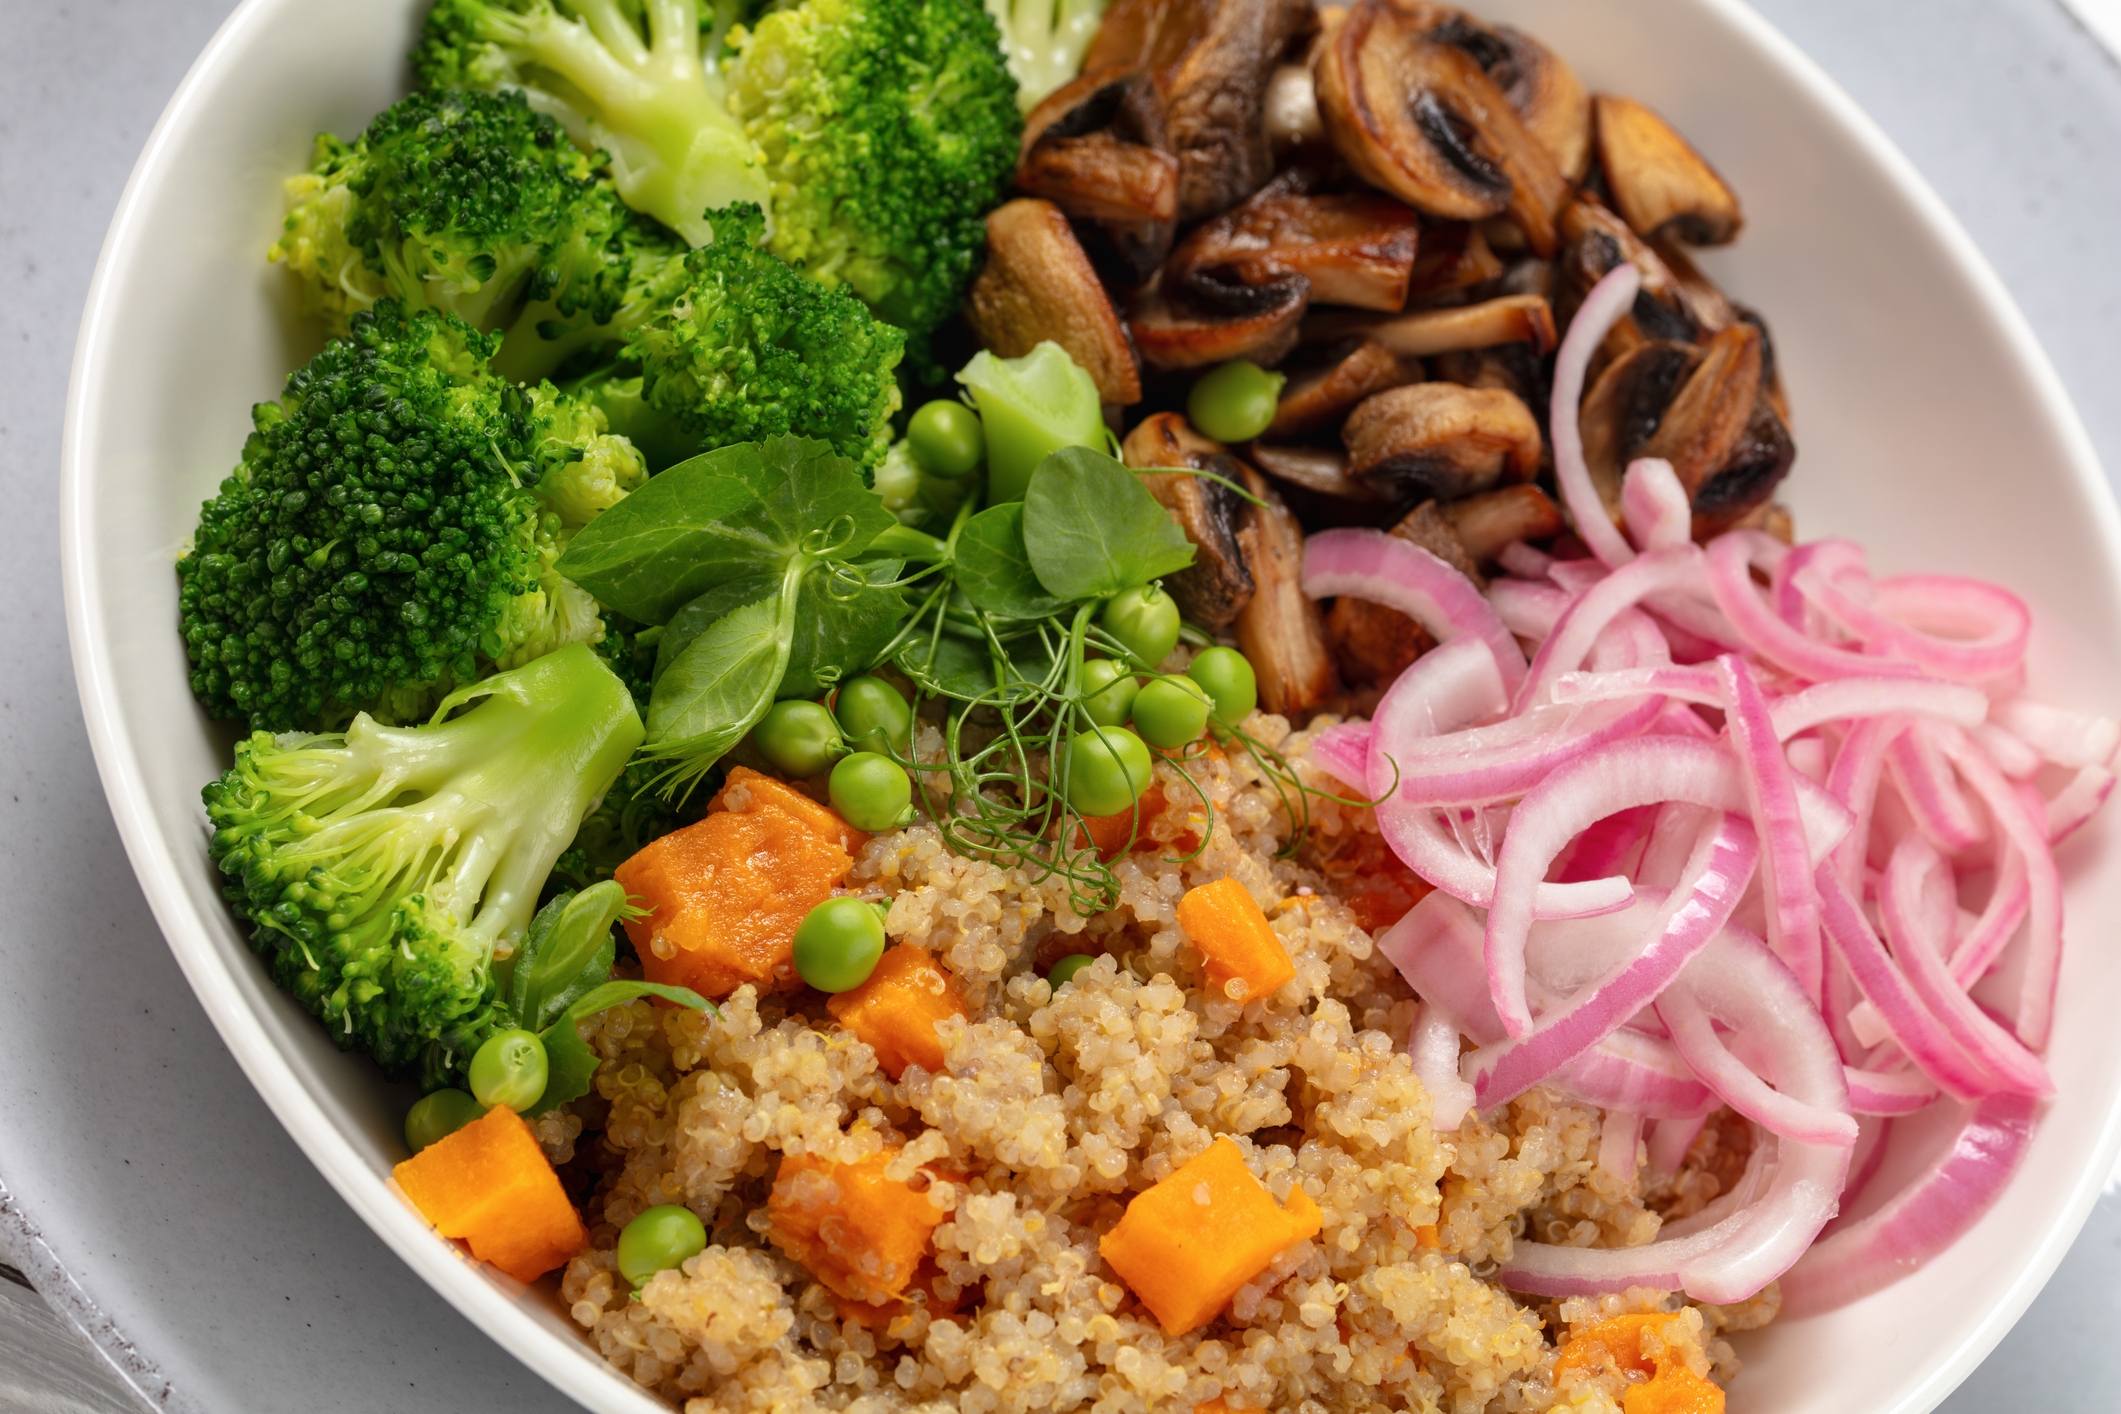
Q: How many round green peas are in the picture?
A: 15